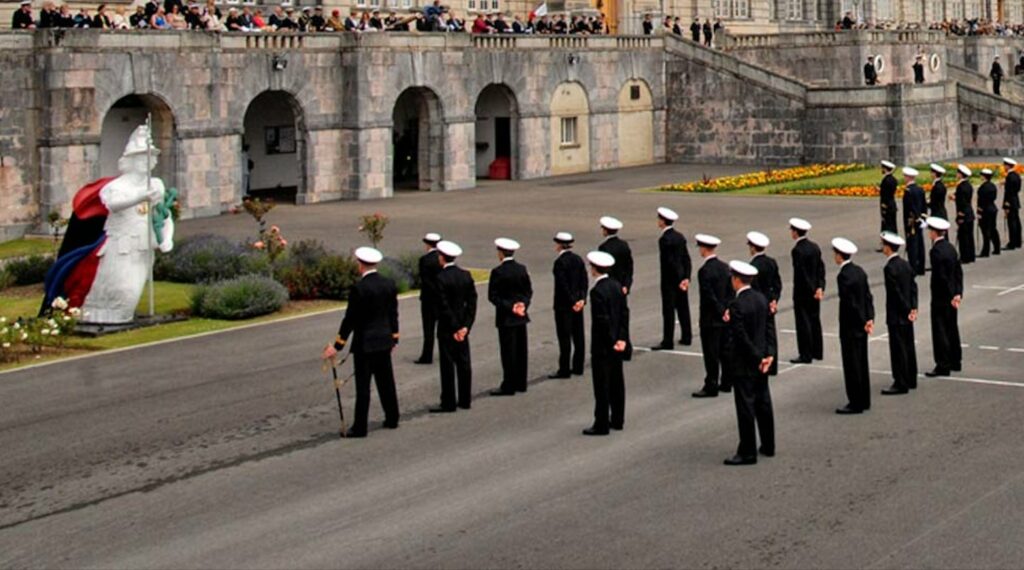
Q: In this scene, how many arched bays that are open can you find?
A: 4